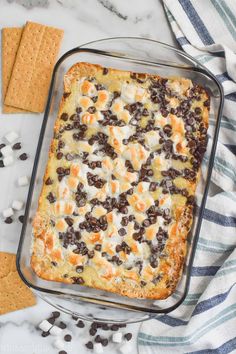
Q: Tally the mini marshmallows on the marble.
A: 12